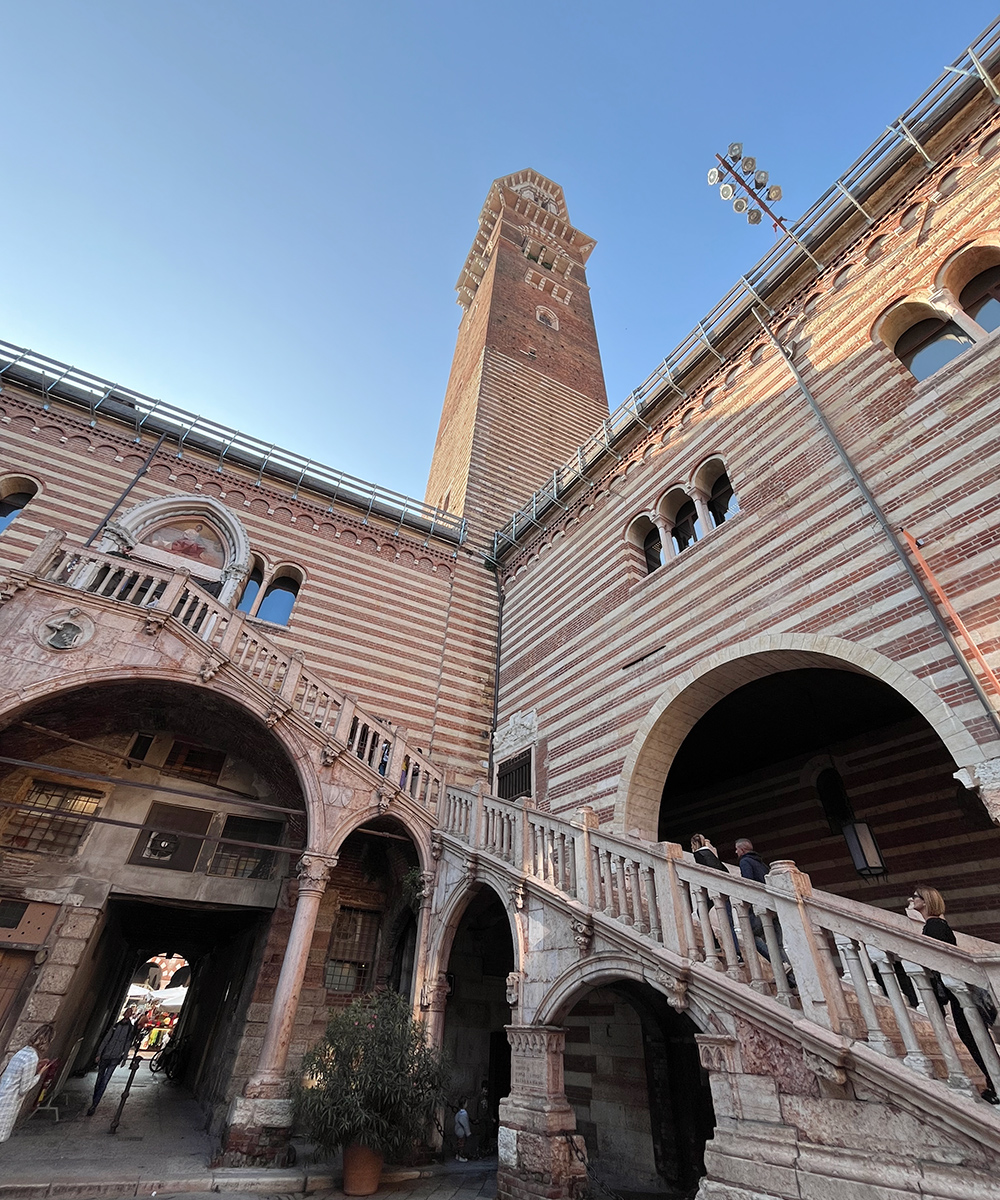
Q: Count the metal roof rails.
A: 2